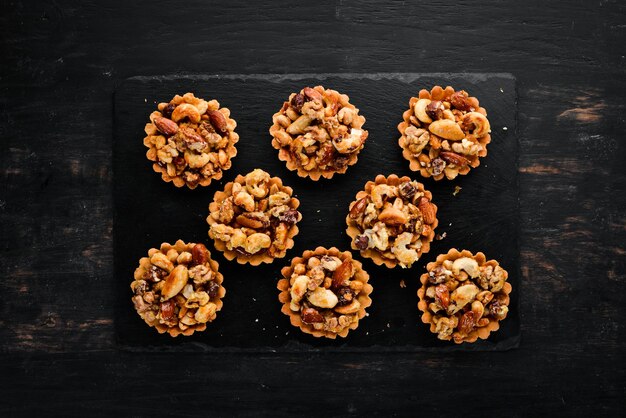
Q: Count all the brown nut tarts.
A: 8